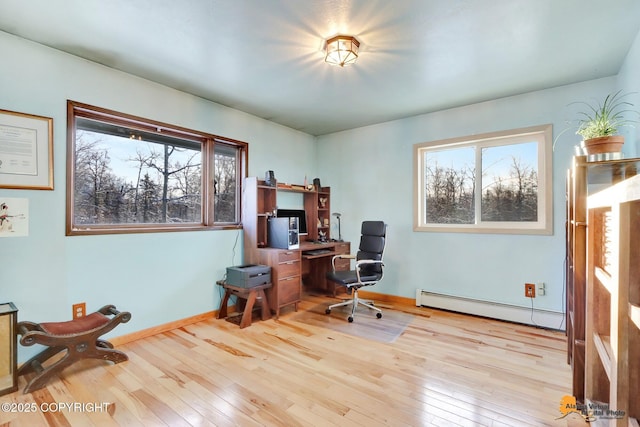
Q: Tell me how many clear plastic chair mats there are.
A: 1